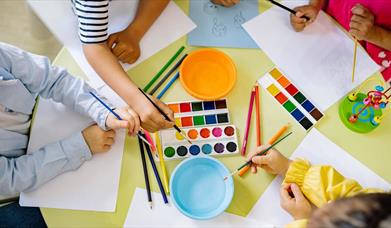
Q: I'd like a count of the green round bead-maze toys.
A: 1